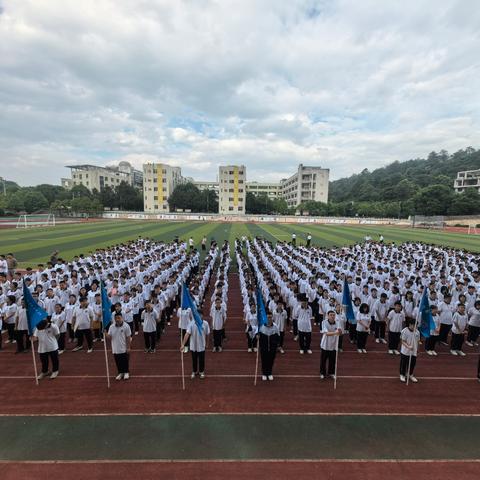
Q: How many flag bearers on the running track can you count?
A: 6